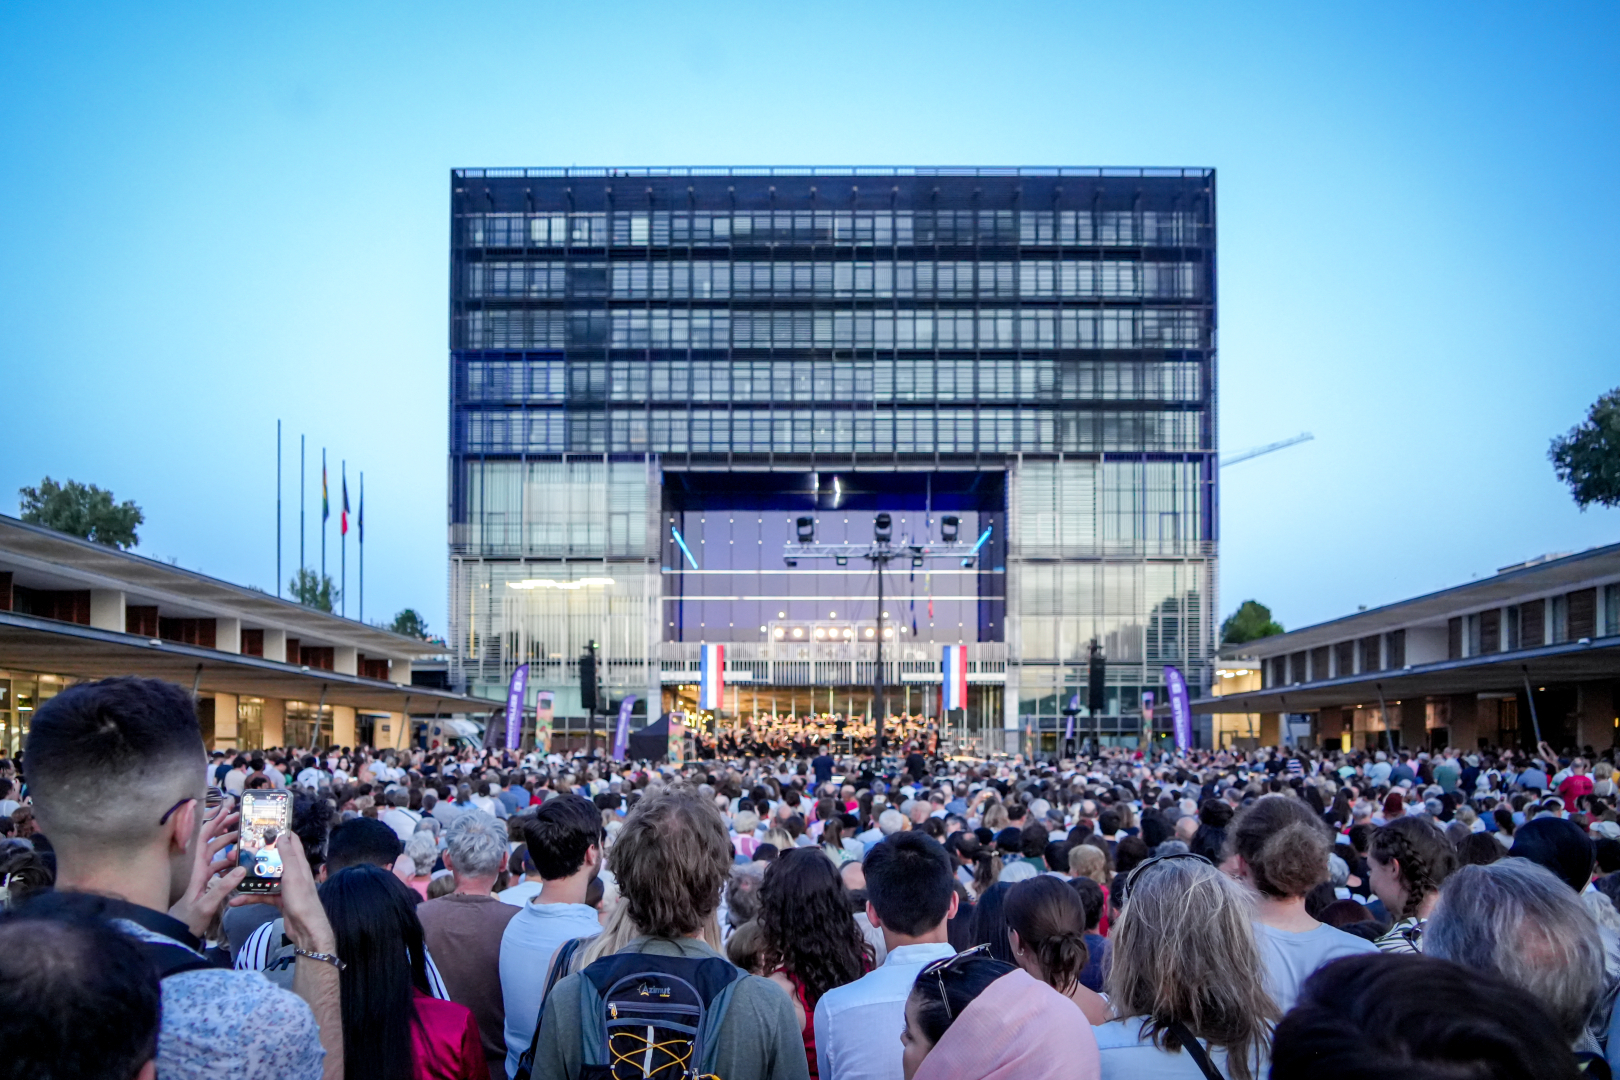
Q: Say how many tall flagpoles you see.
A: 5